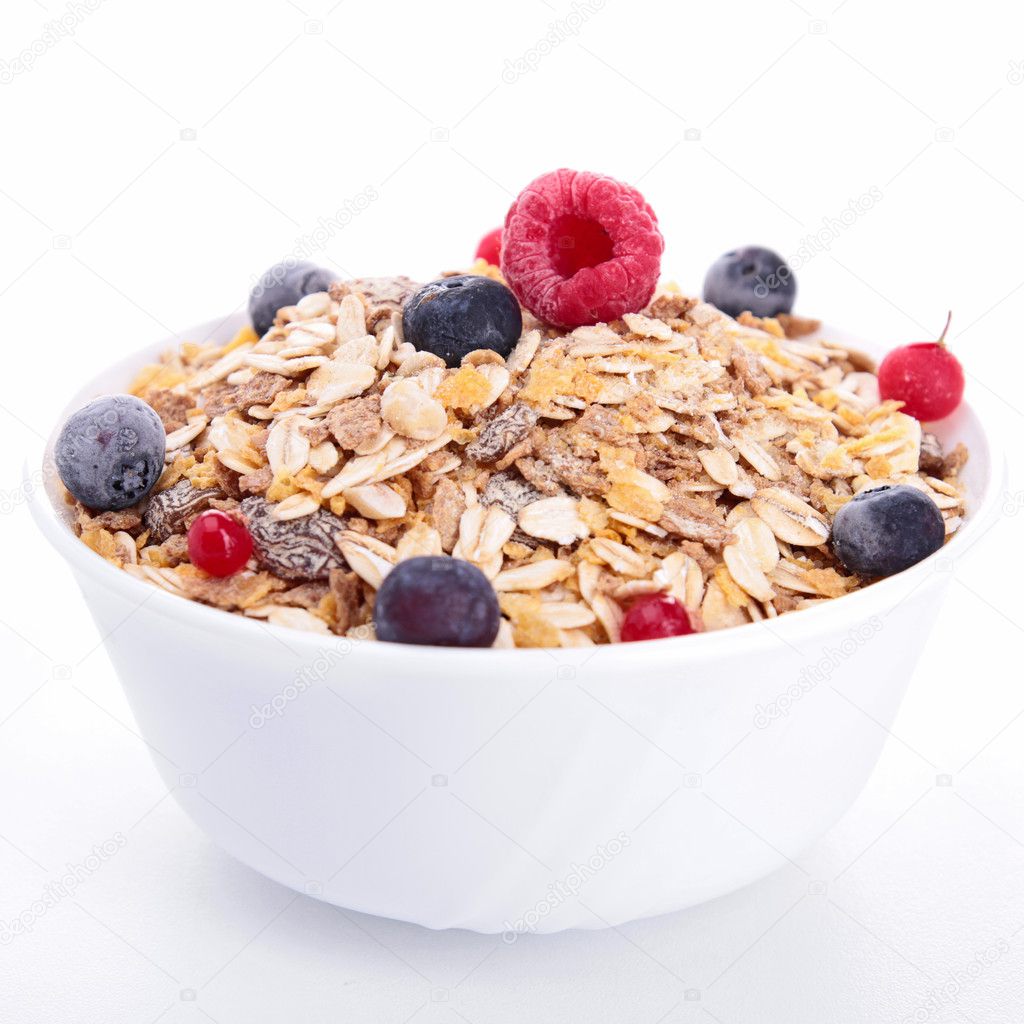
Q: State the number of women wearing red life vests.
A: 0